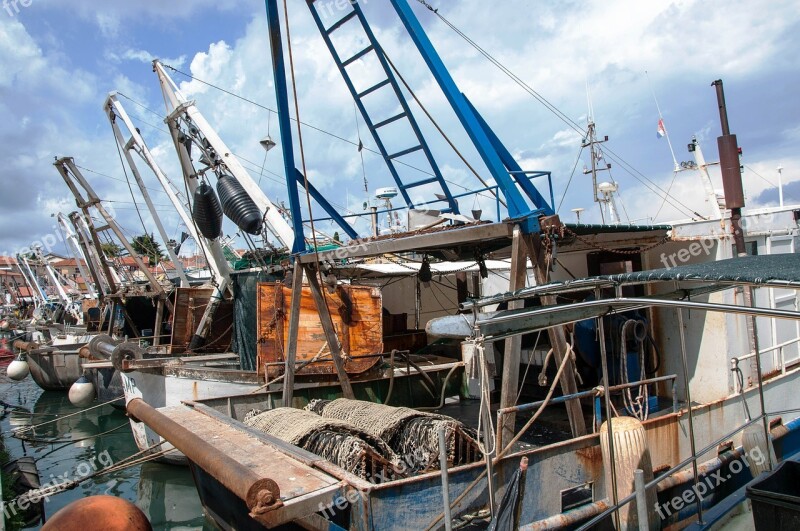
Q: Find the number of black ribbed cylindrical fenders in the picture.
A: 2